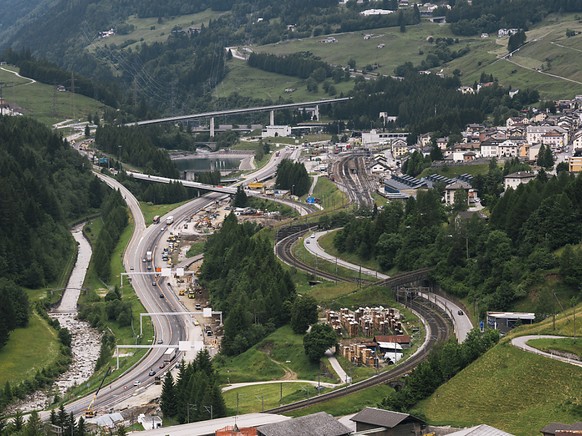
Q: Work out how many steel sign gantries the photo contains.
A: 3